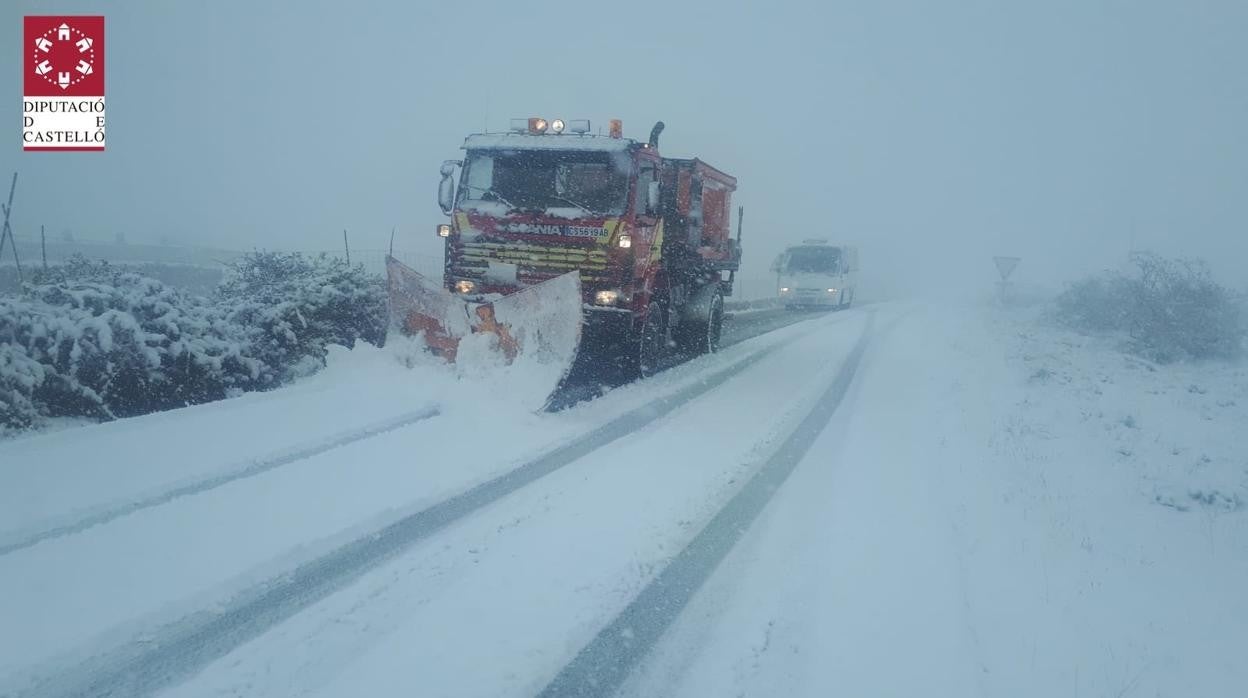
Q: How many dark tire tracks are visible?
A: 3